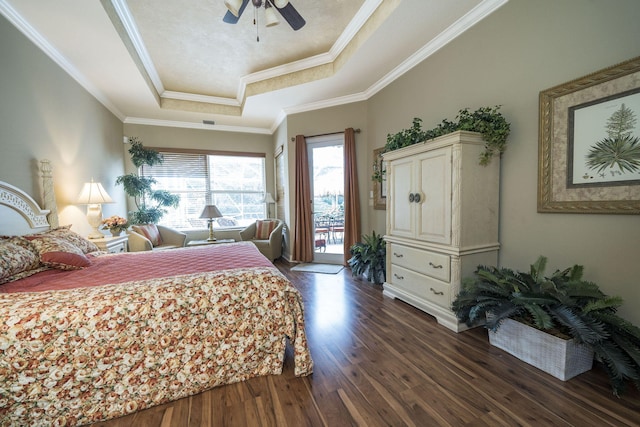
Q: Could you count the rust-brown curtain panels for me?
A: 2